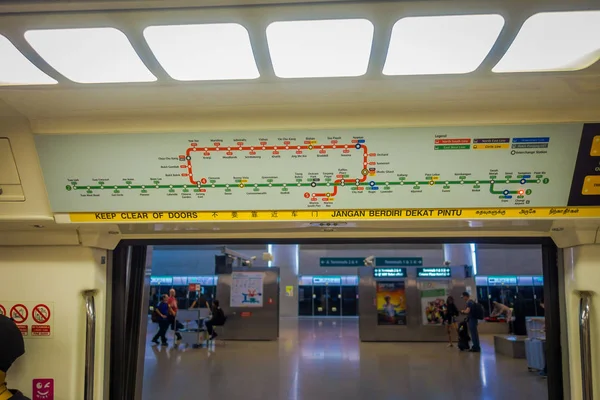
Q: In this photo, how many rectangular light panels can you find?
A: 6